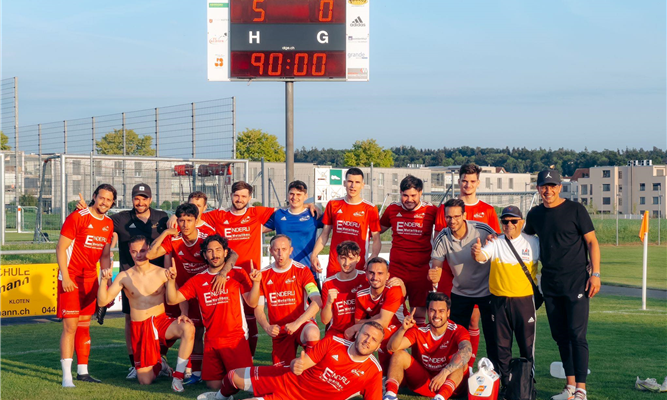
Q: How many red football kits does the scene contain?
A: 13